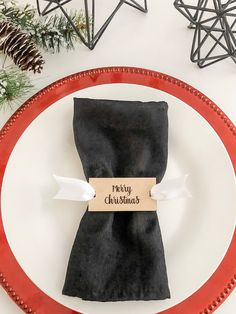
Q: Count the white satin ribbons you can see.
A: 2